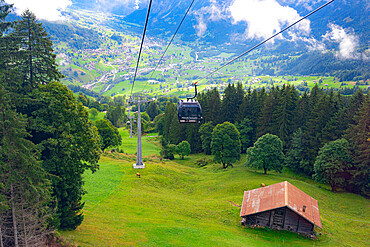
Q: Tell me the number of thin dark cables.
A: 3